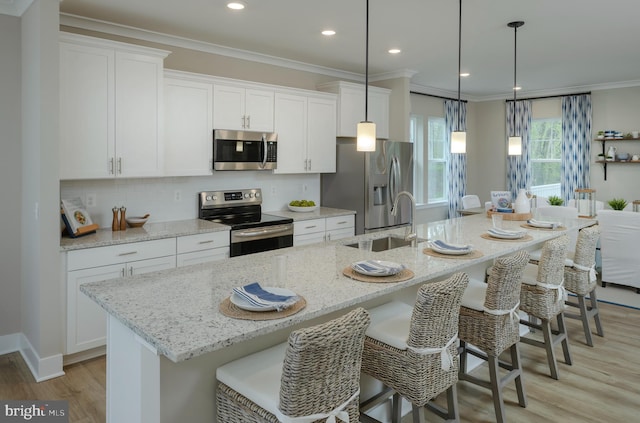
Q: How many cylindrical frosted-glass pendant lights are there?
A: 3